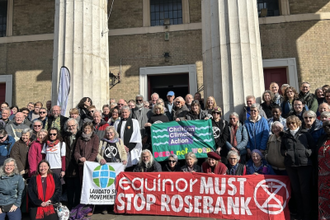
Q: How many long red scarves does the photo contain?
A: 1